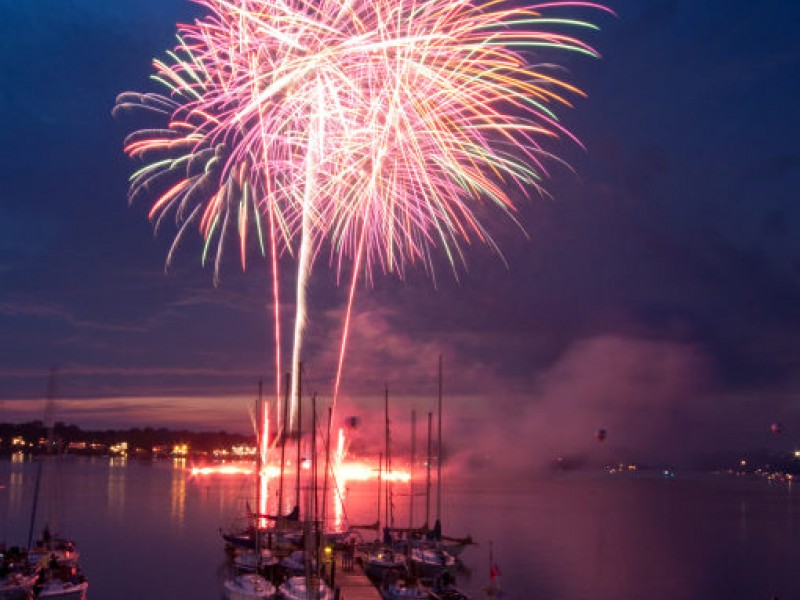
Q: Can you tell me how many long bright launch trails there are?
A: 3